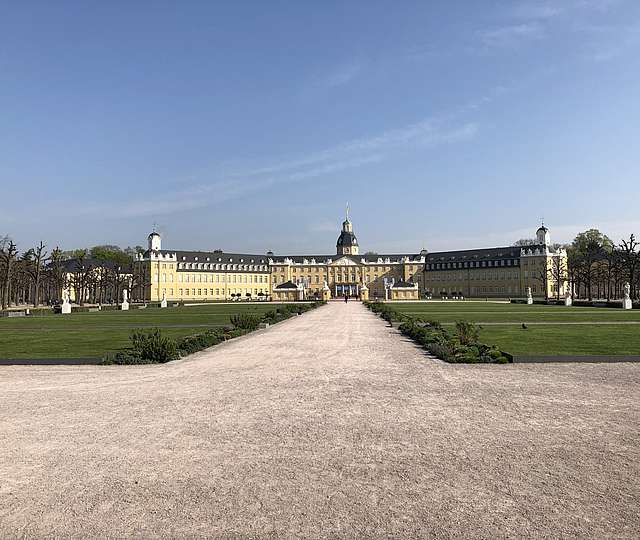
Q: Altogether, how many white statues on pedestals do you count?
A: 6